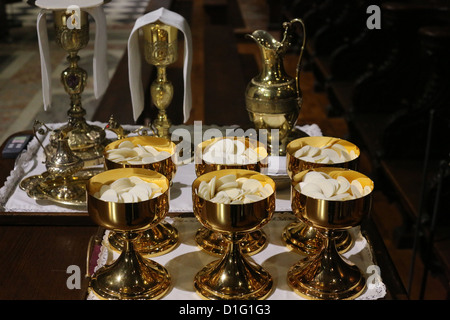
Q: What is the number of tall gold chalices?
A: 2